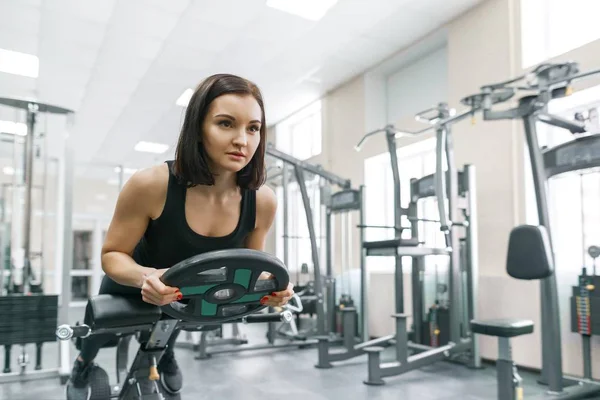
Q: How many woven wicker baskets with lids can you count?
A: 0